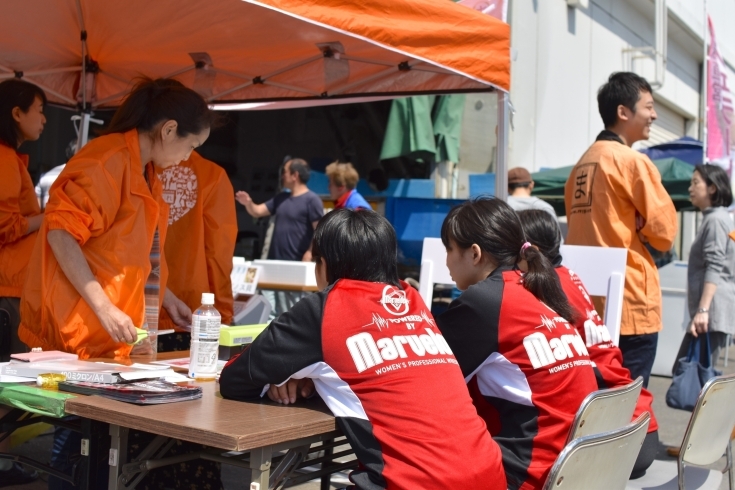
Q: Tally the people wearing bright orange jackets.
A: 4